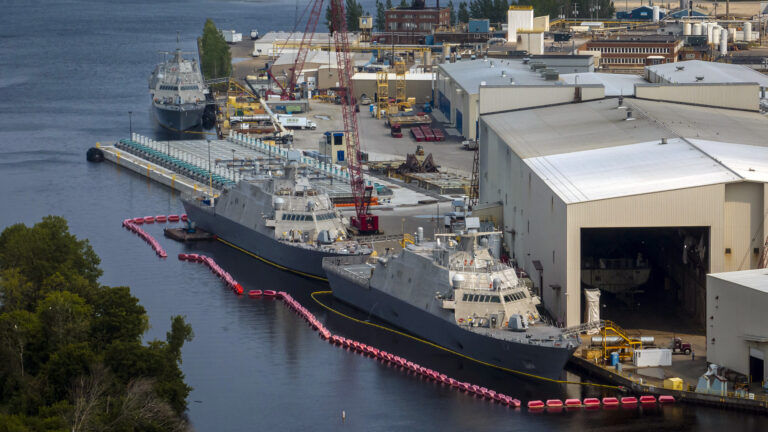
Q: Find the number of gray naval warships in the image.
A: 3